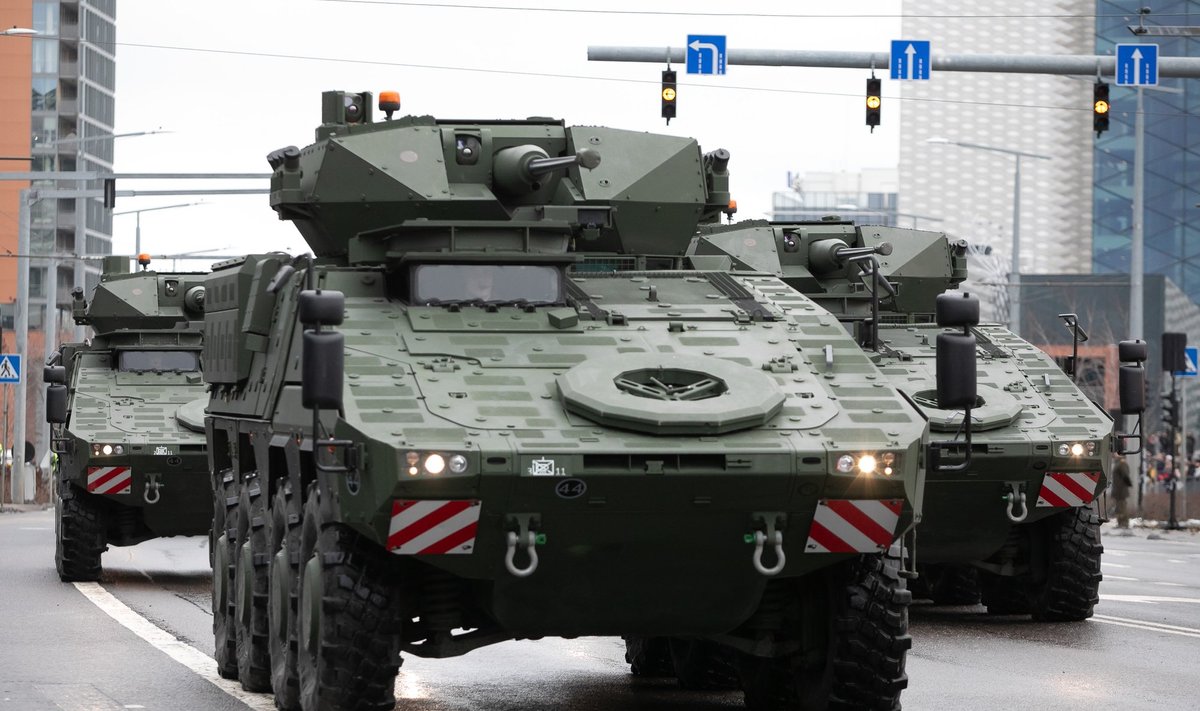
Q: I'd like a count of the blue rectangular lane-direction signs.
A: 3